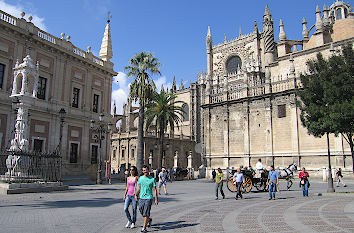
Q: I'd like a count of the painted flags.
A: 0